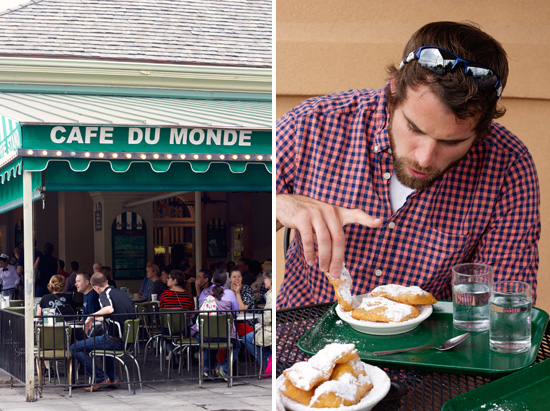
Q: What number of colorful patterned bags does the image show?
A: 1